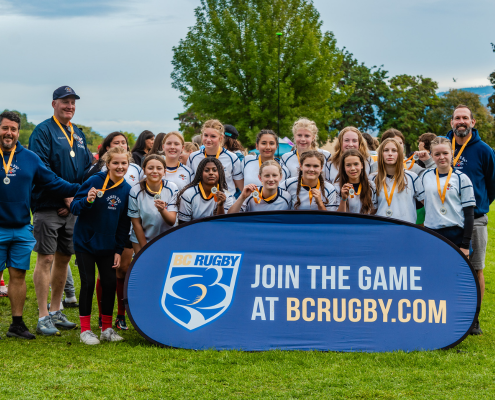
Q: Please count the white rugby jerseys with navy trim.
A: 13